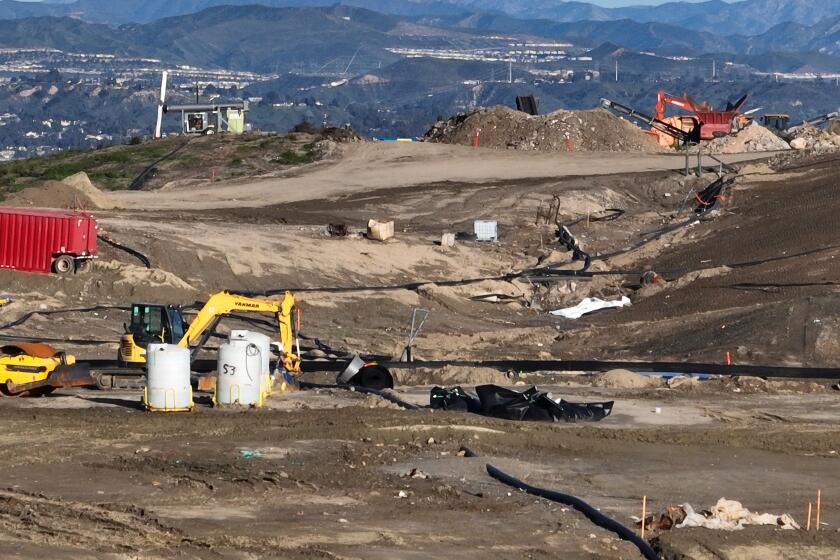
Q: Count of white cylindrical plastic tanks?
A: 3